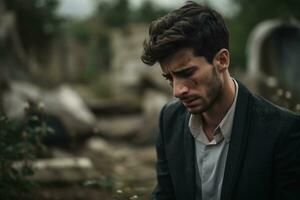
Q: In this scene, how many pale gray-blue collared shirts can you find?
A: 1